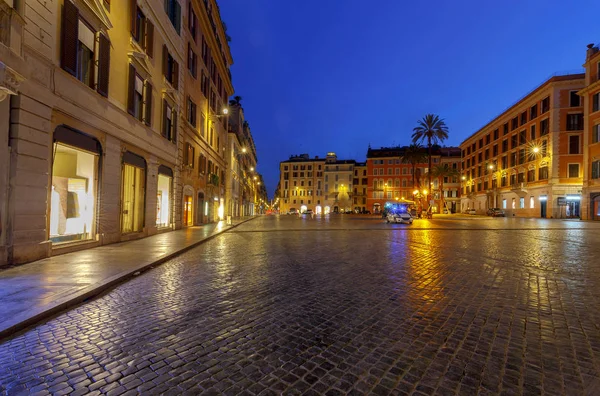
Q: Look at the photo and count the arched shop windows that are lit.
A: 3